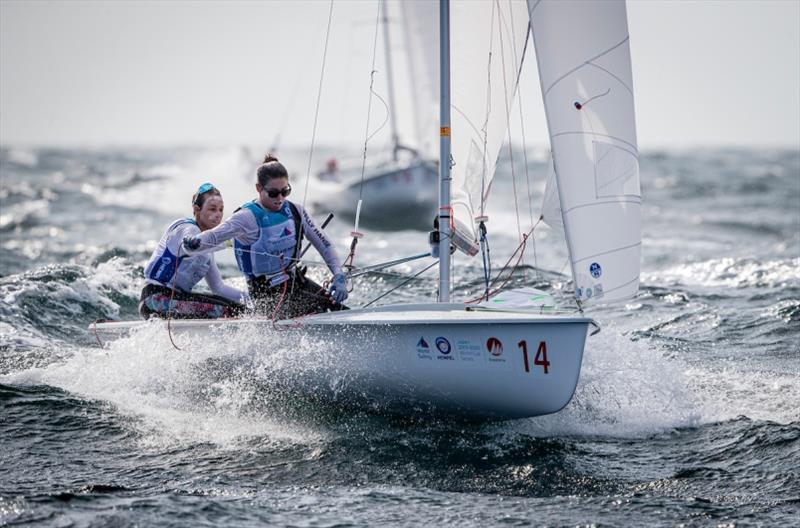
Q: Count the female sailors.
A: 2